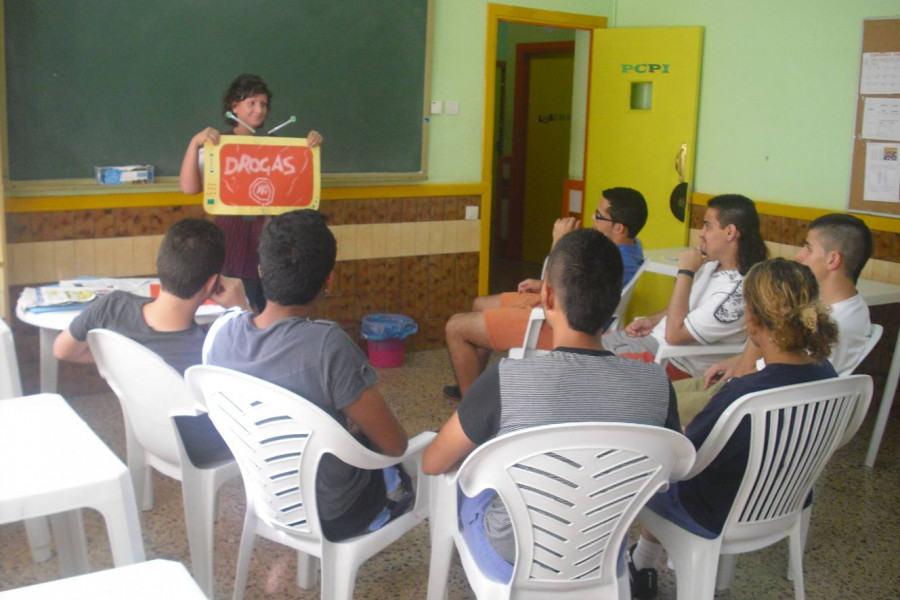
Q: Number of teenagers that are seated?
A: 7